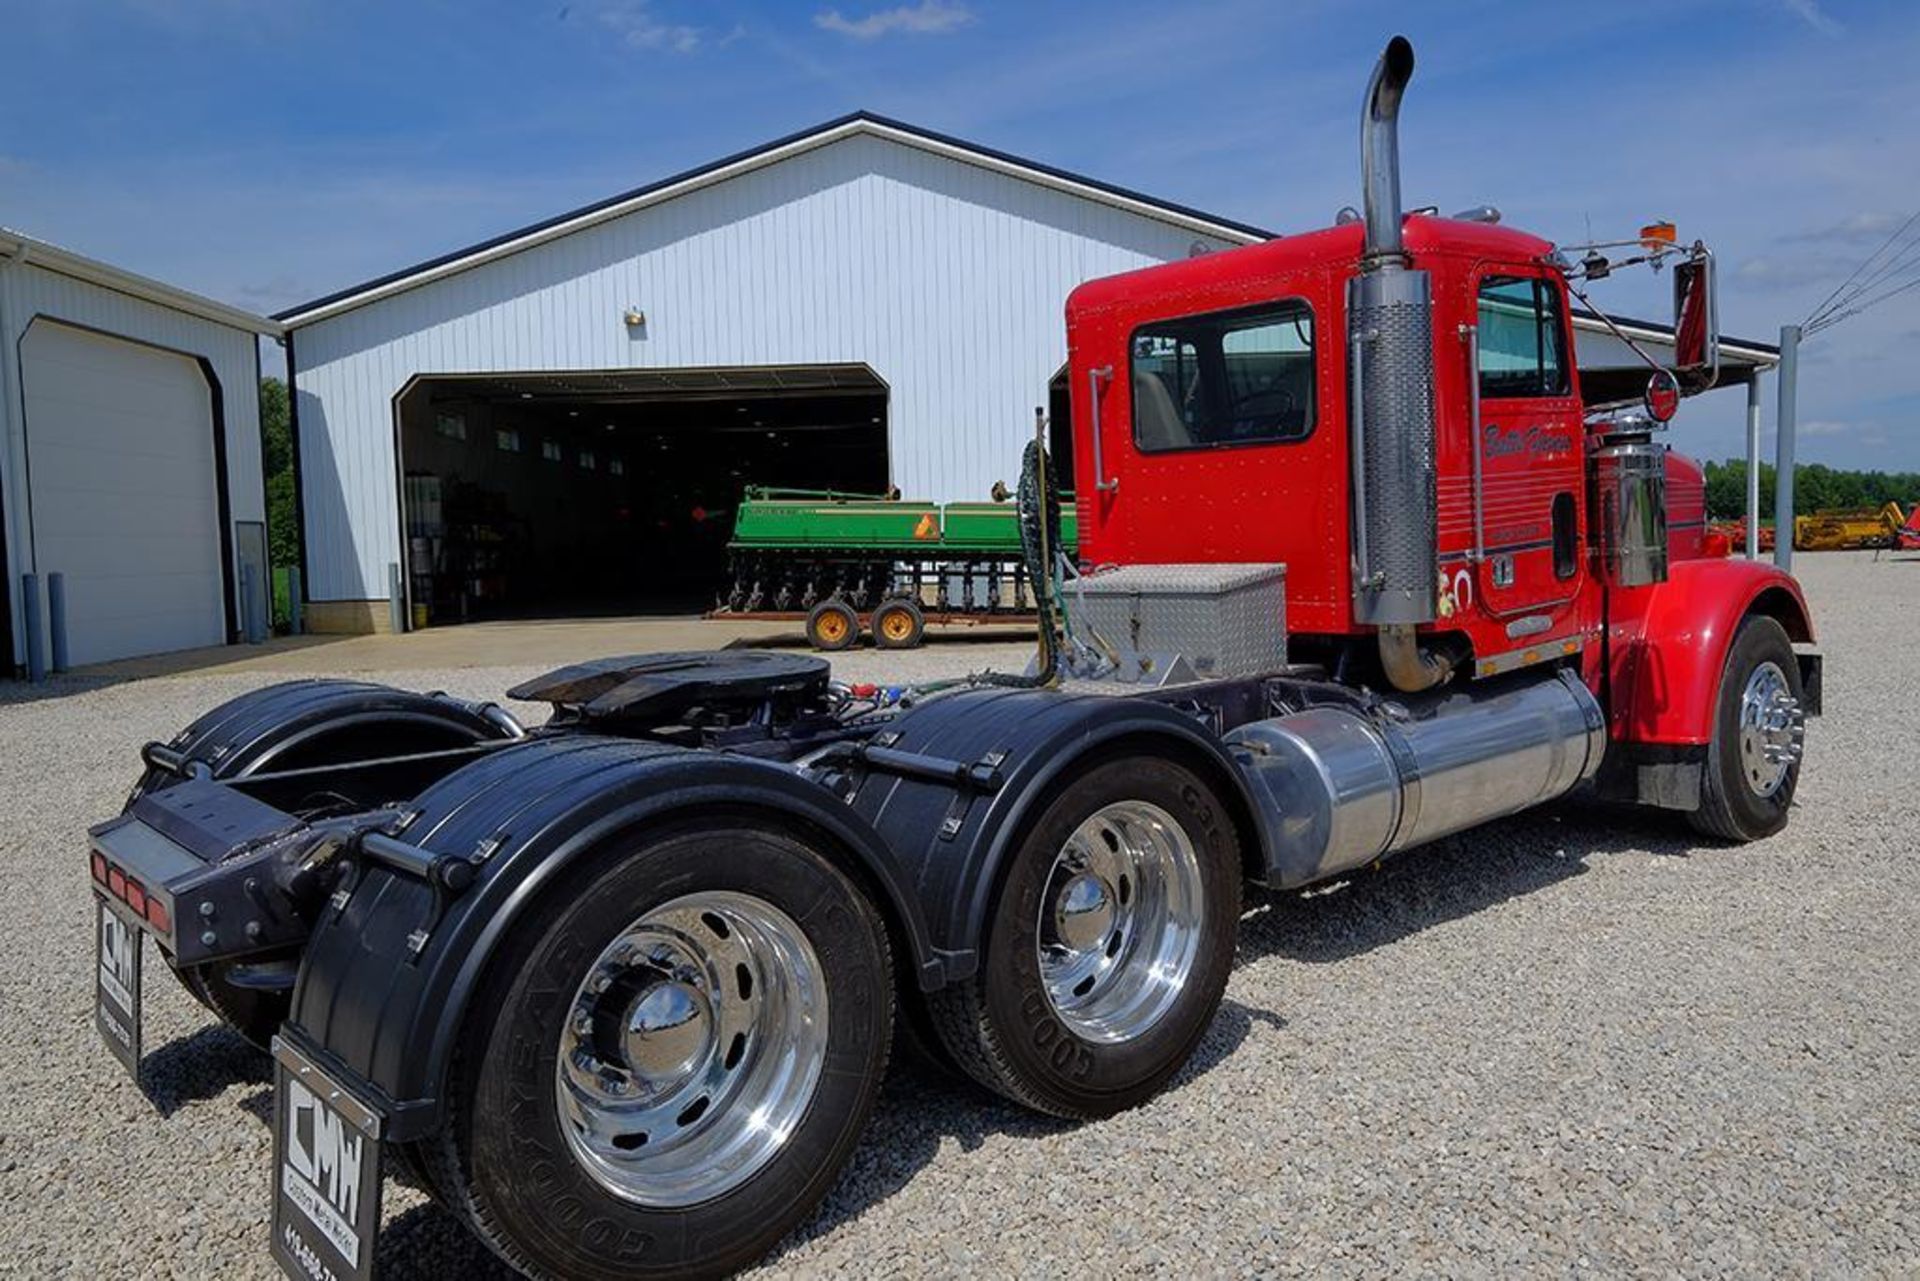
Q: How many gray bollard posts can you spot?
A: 5